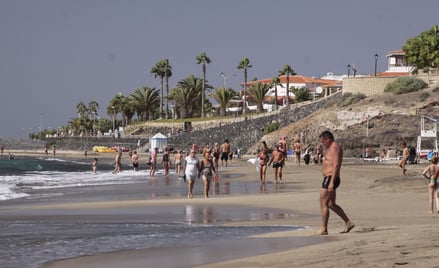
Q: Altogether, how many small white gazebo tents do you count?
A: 1